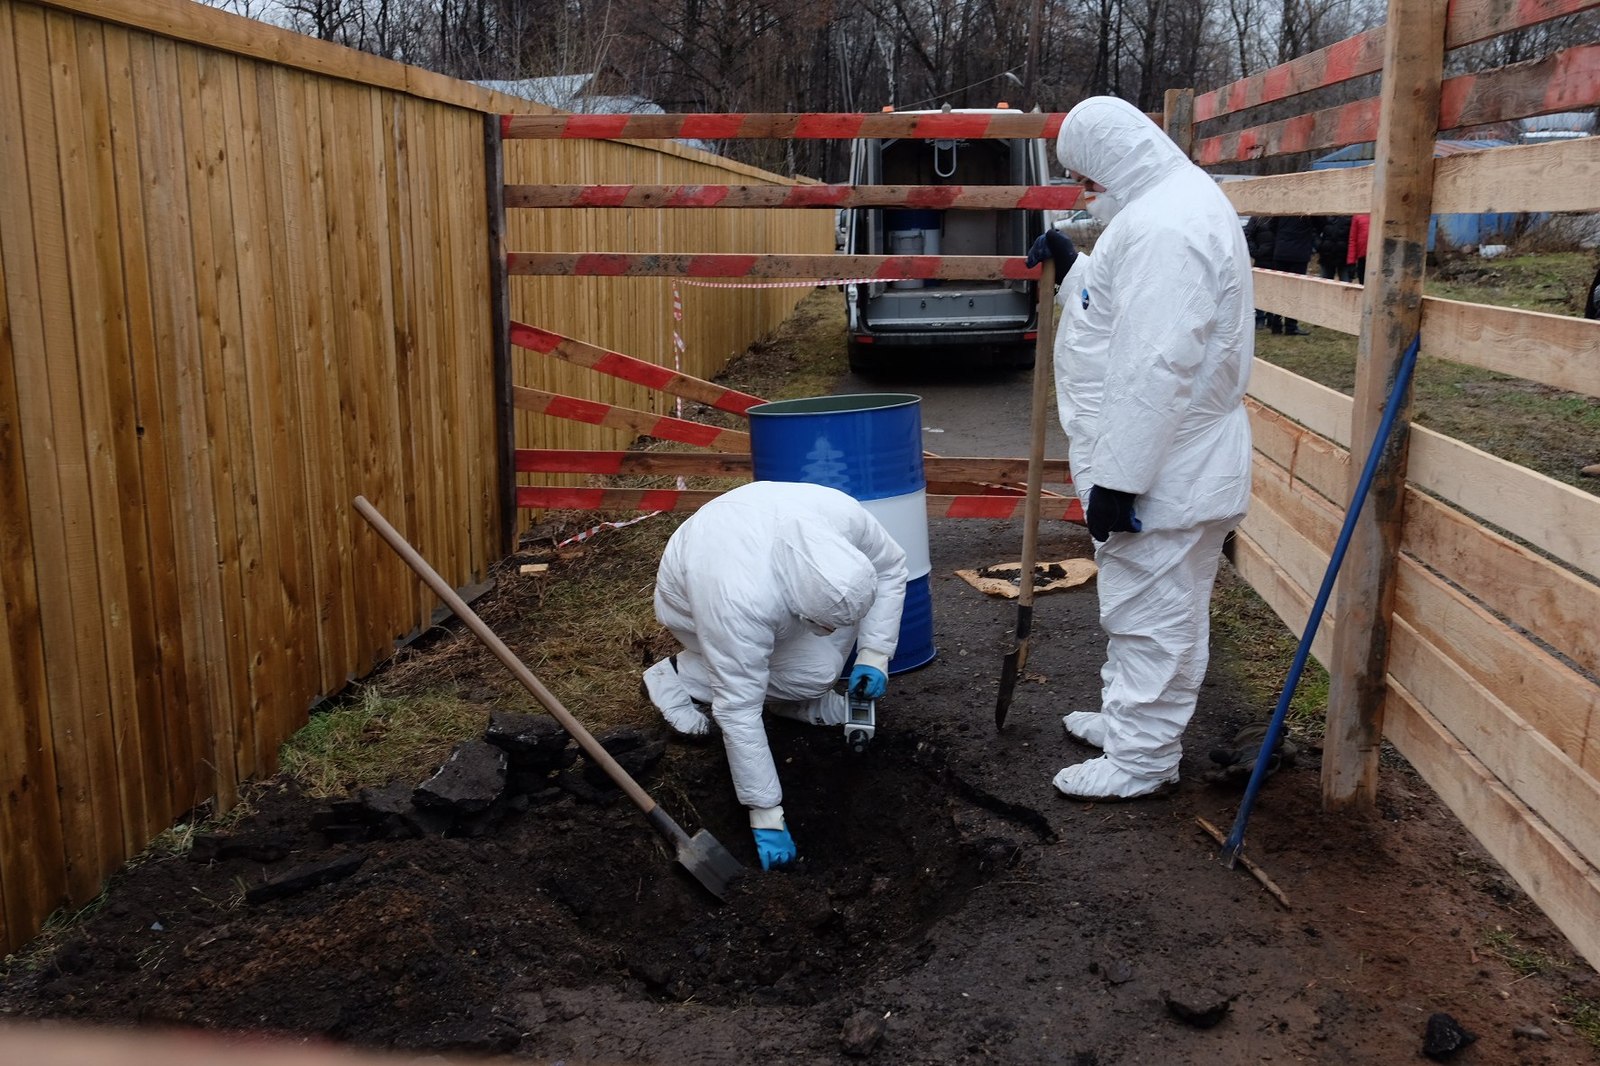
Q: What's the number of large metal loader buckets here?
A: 0